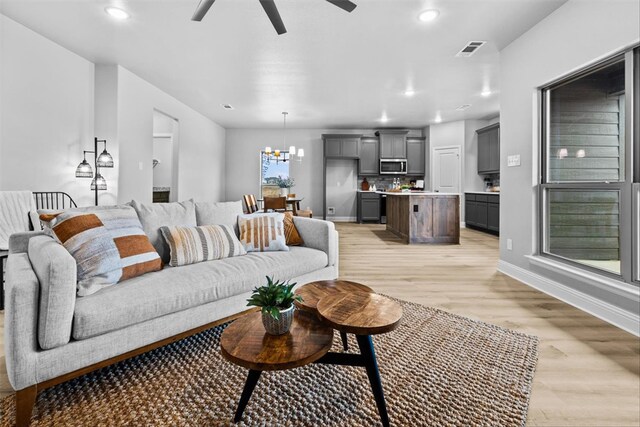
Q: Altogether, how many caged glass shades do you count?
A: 3